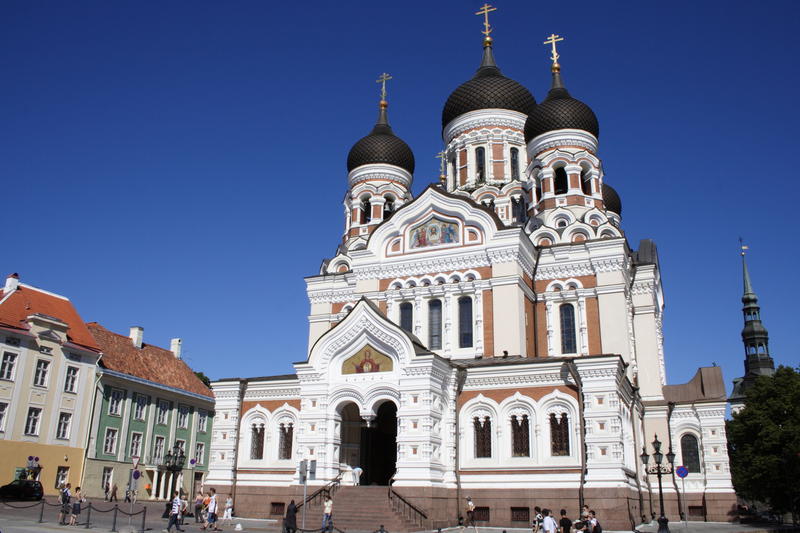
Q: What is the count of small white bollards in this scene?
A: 1